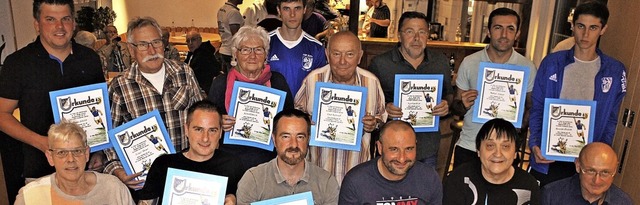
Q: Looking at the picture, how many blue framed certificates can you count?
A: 9